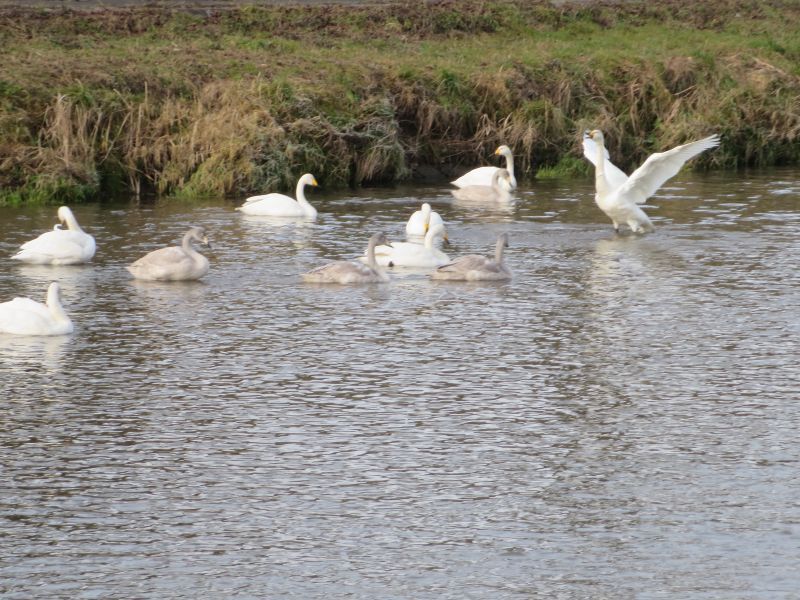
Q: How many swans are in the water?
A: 11